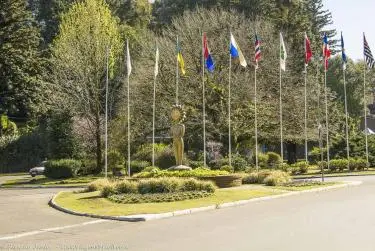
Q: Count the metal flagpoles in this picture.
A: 12